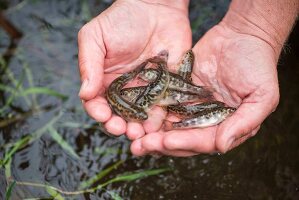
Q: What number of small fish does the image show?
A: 7